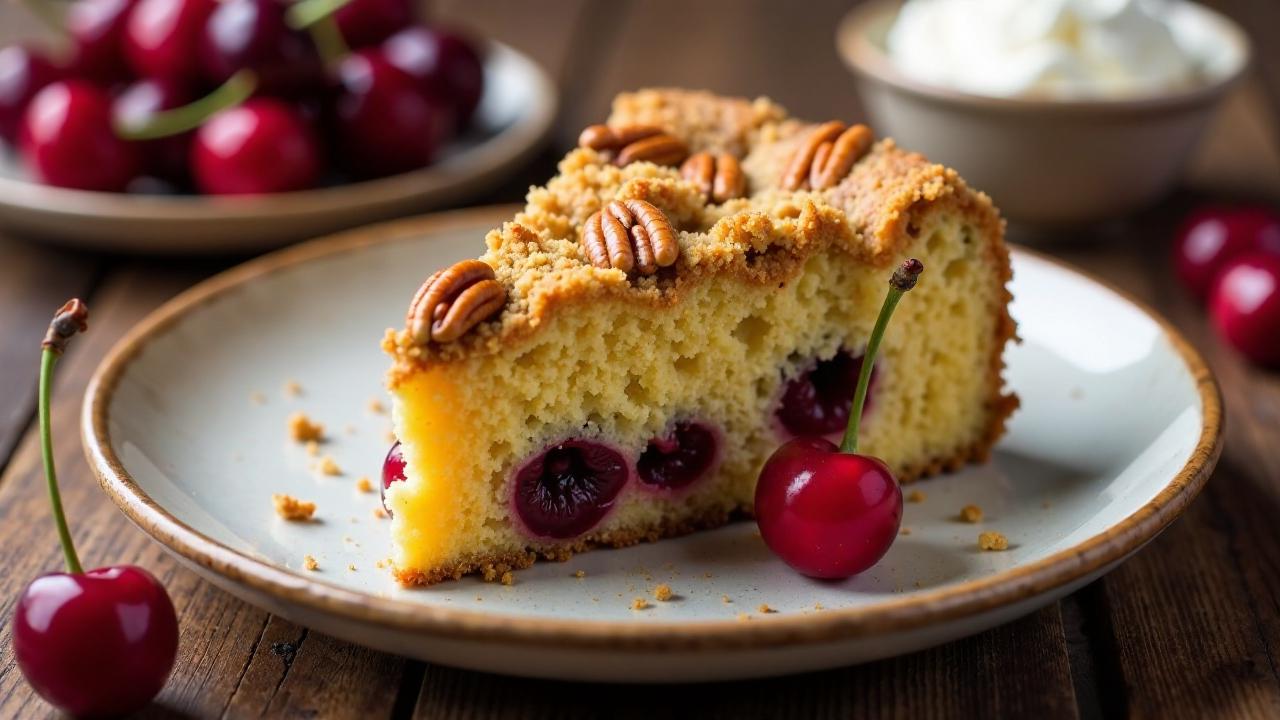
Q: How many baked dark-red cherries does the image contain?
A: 3